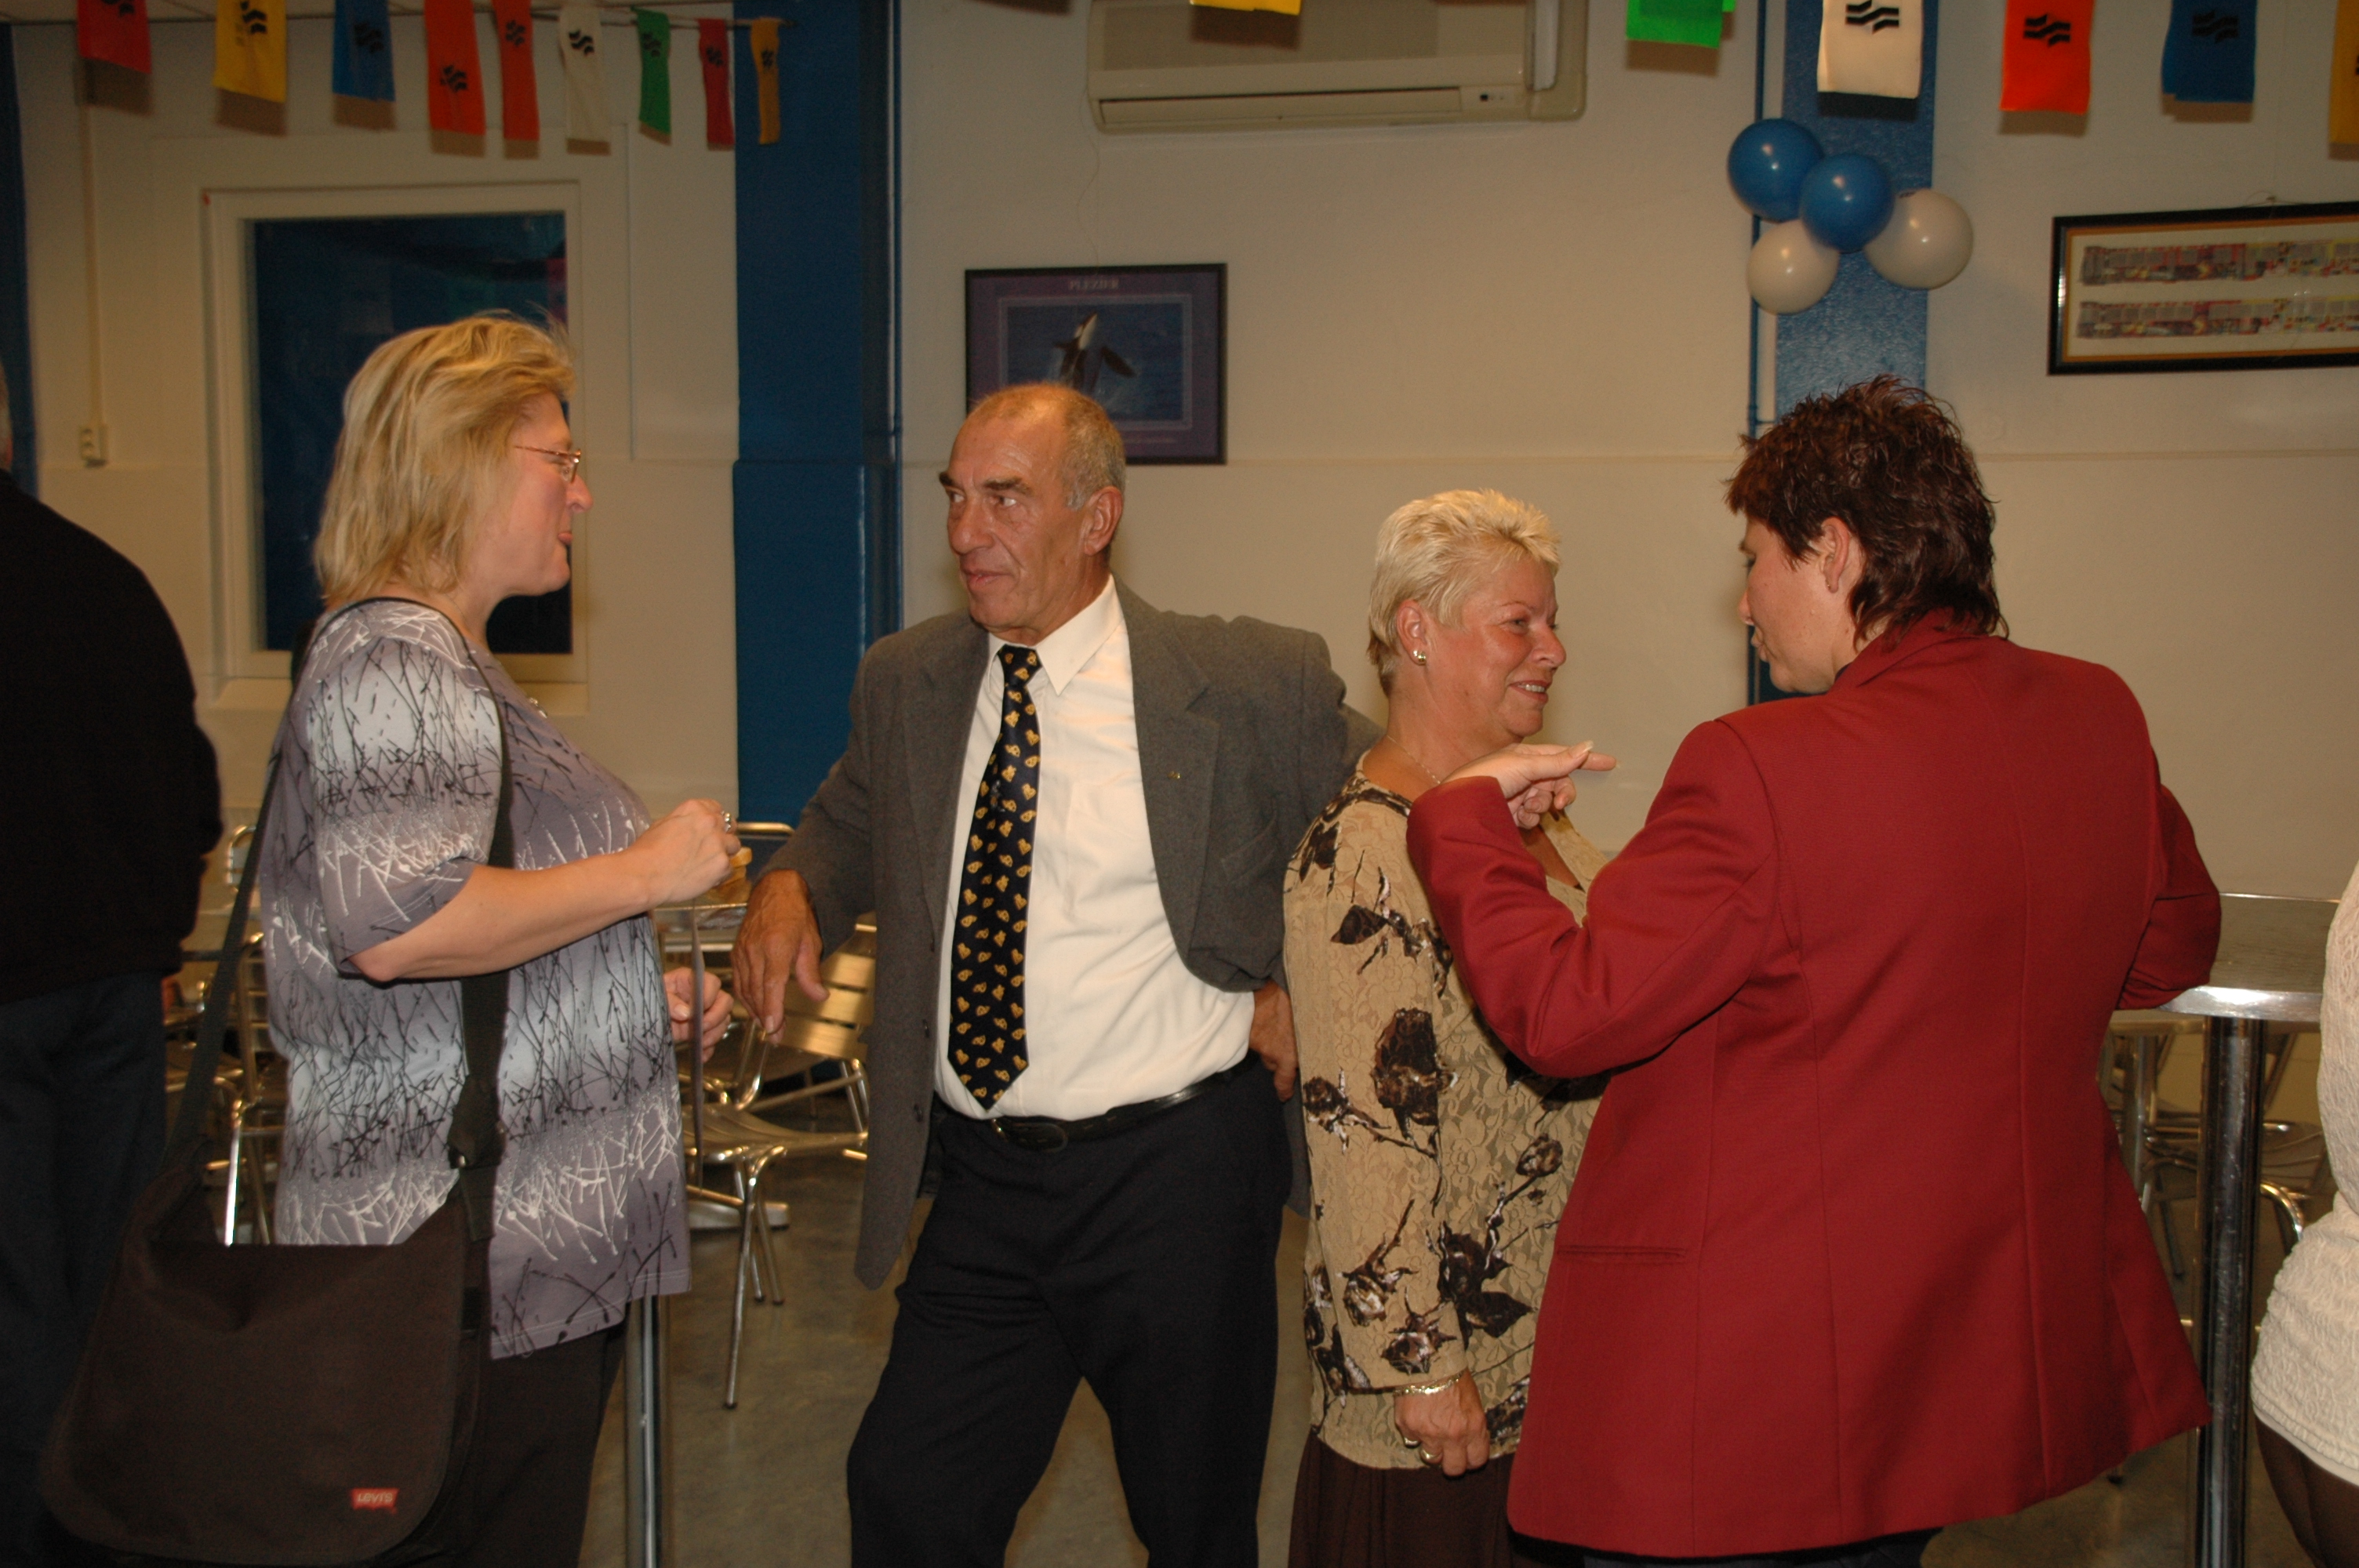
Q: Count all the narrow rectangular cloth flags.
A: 15